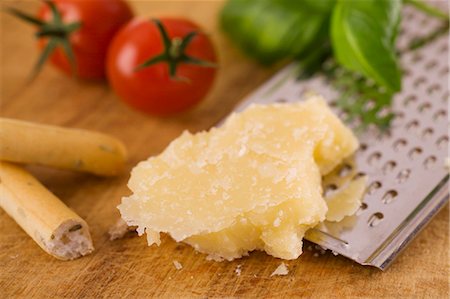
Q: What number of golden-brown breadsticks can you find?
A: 2